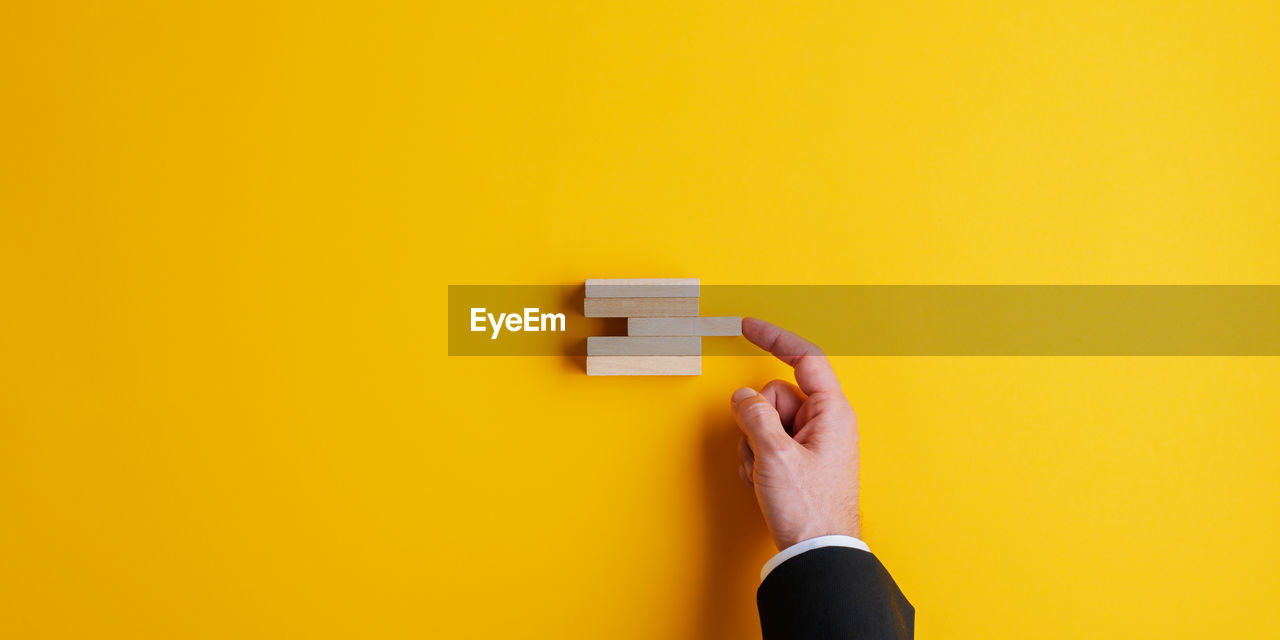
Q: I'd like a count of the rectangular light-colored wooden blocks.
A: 5